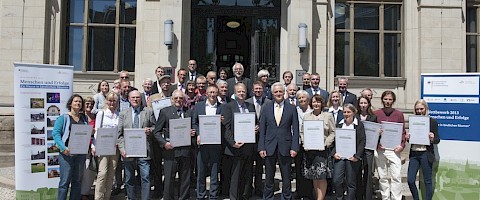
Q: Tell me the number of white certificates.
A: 12